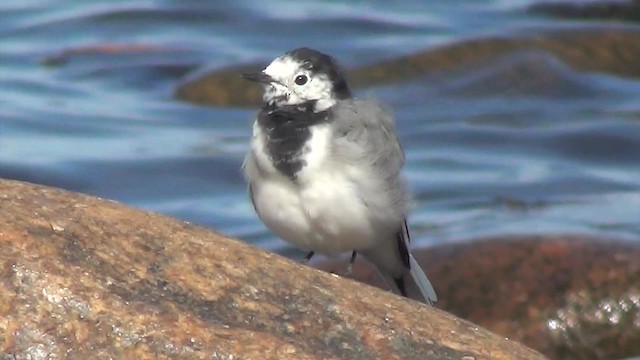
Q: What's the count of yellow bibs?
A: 0